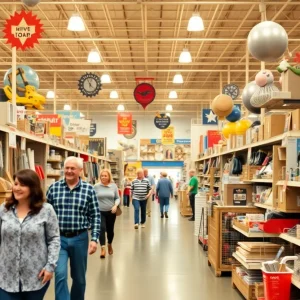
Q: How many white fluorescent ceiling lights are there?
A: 12